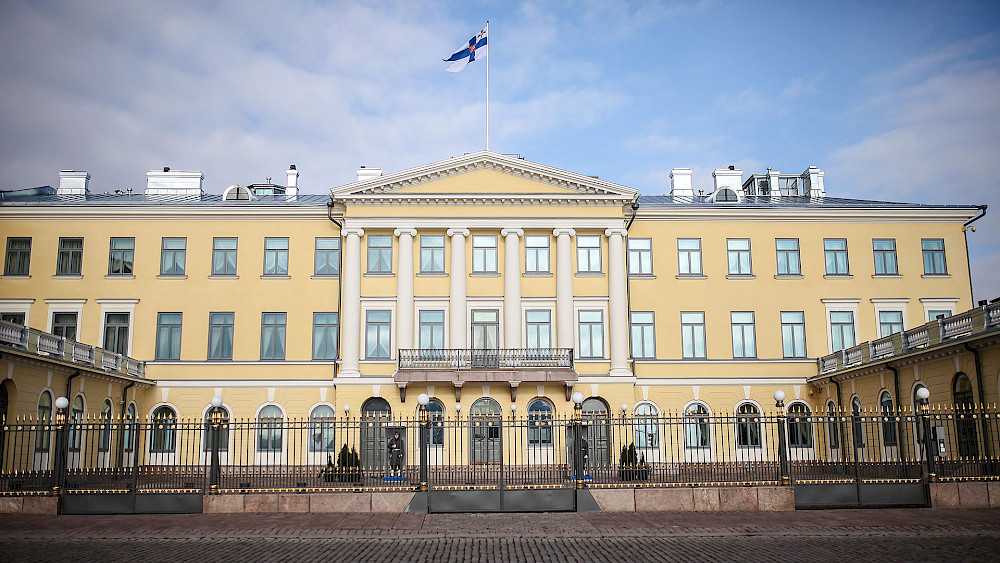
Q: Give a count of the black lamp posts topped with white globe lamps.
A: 6